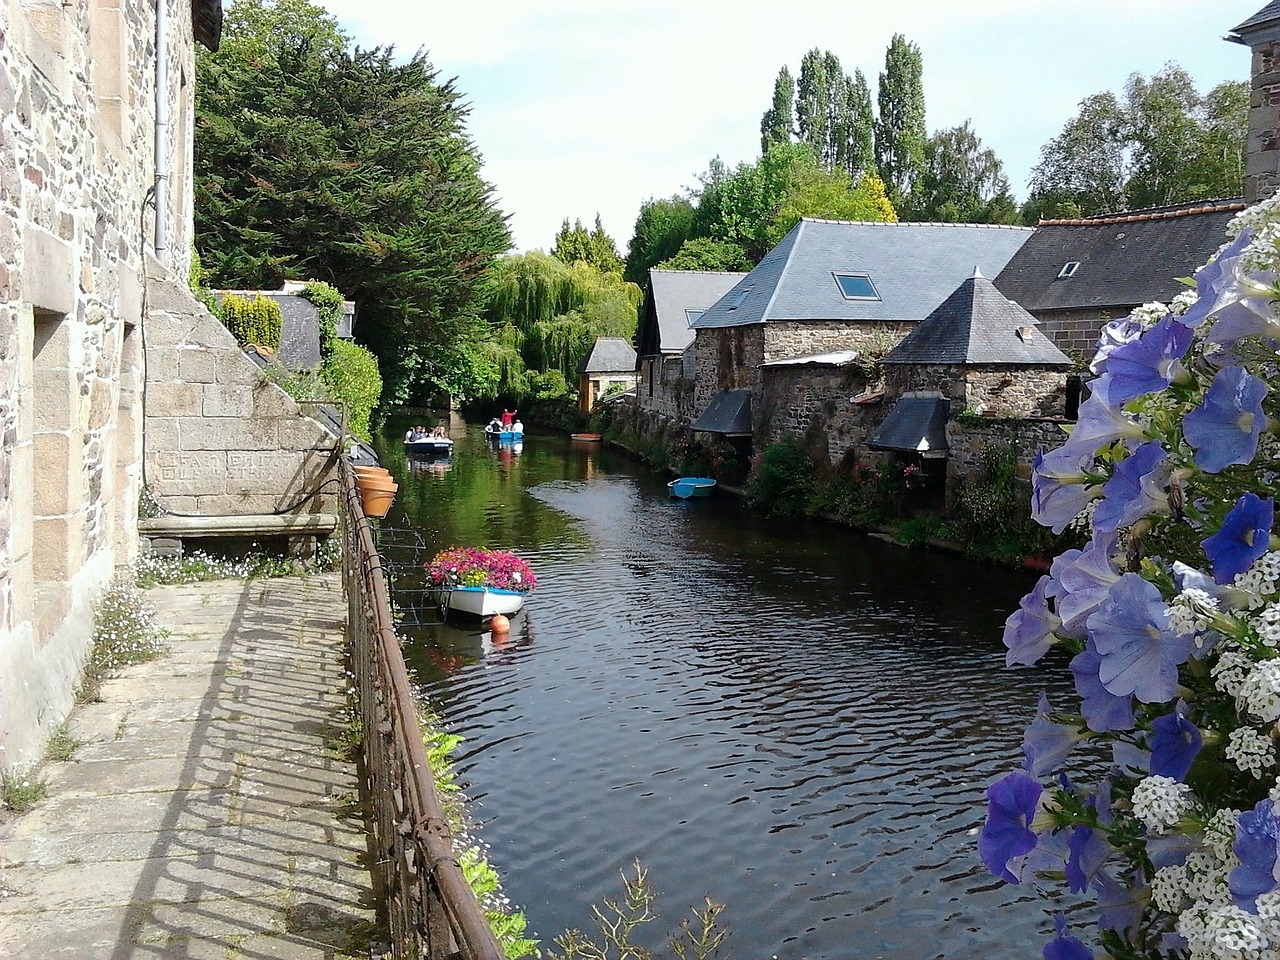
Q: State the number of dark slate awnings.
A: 2